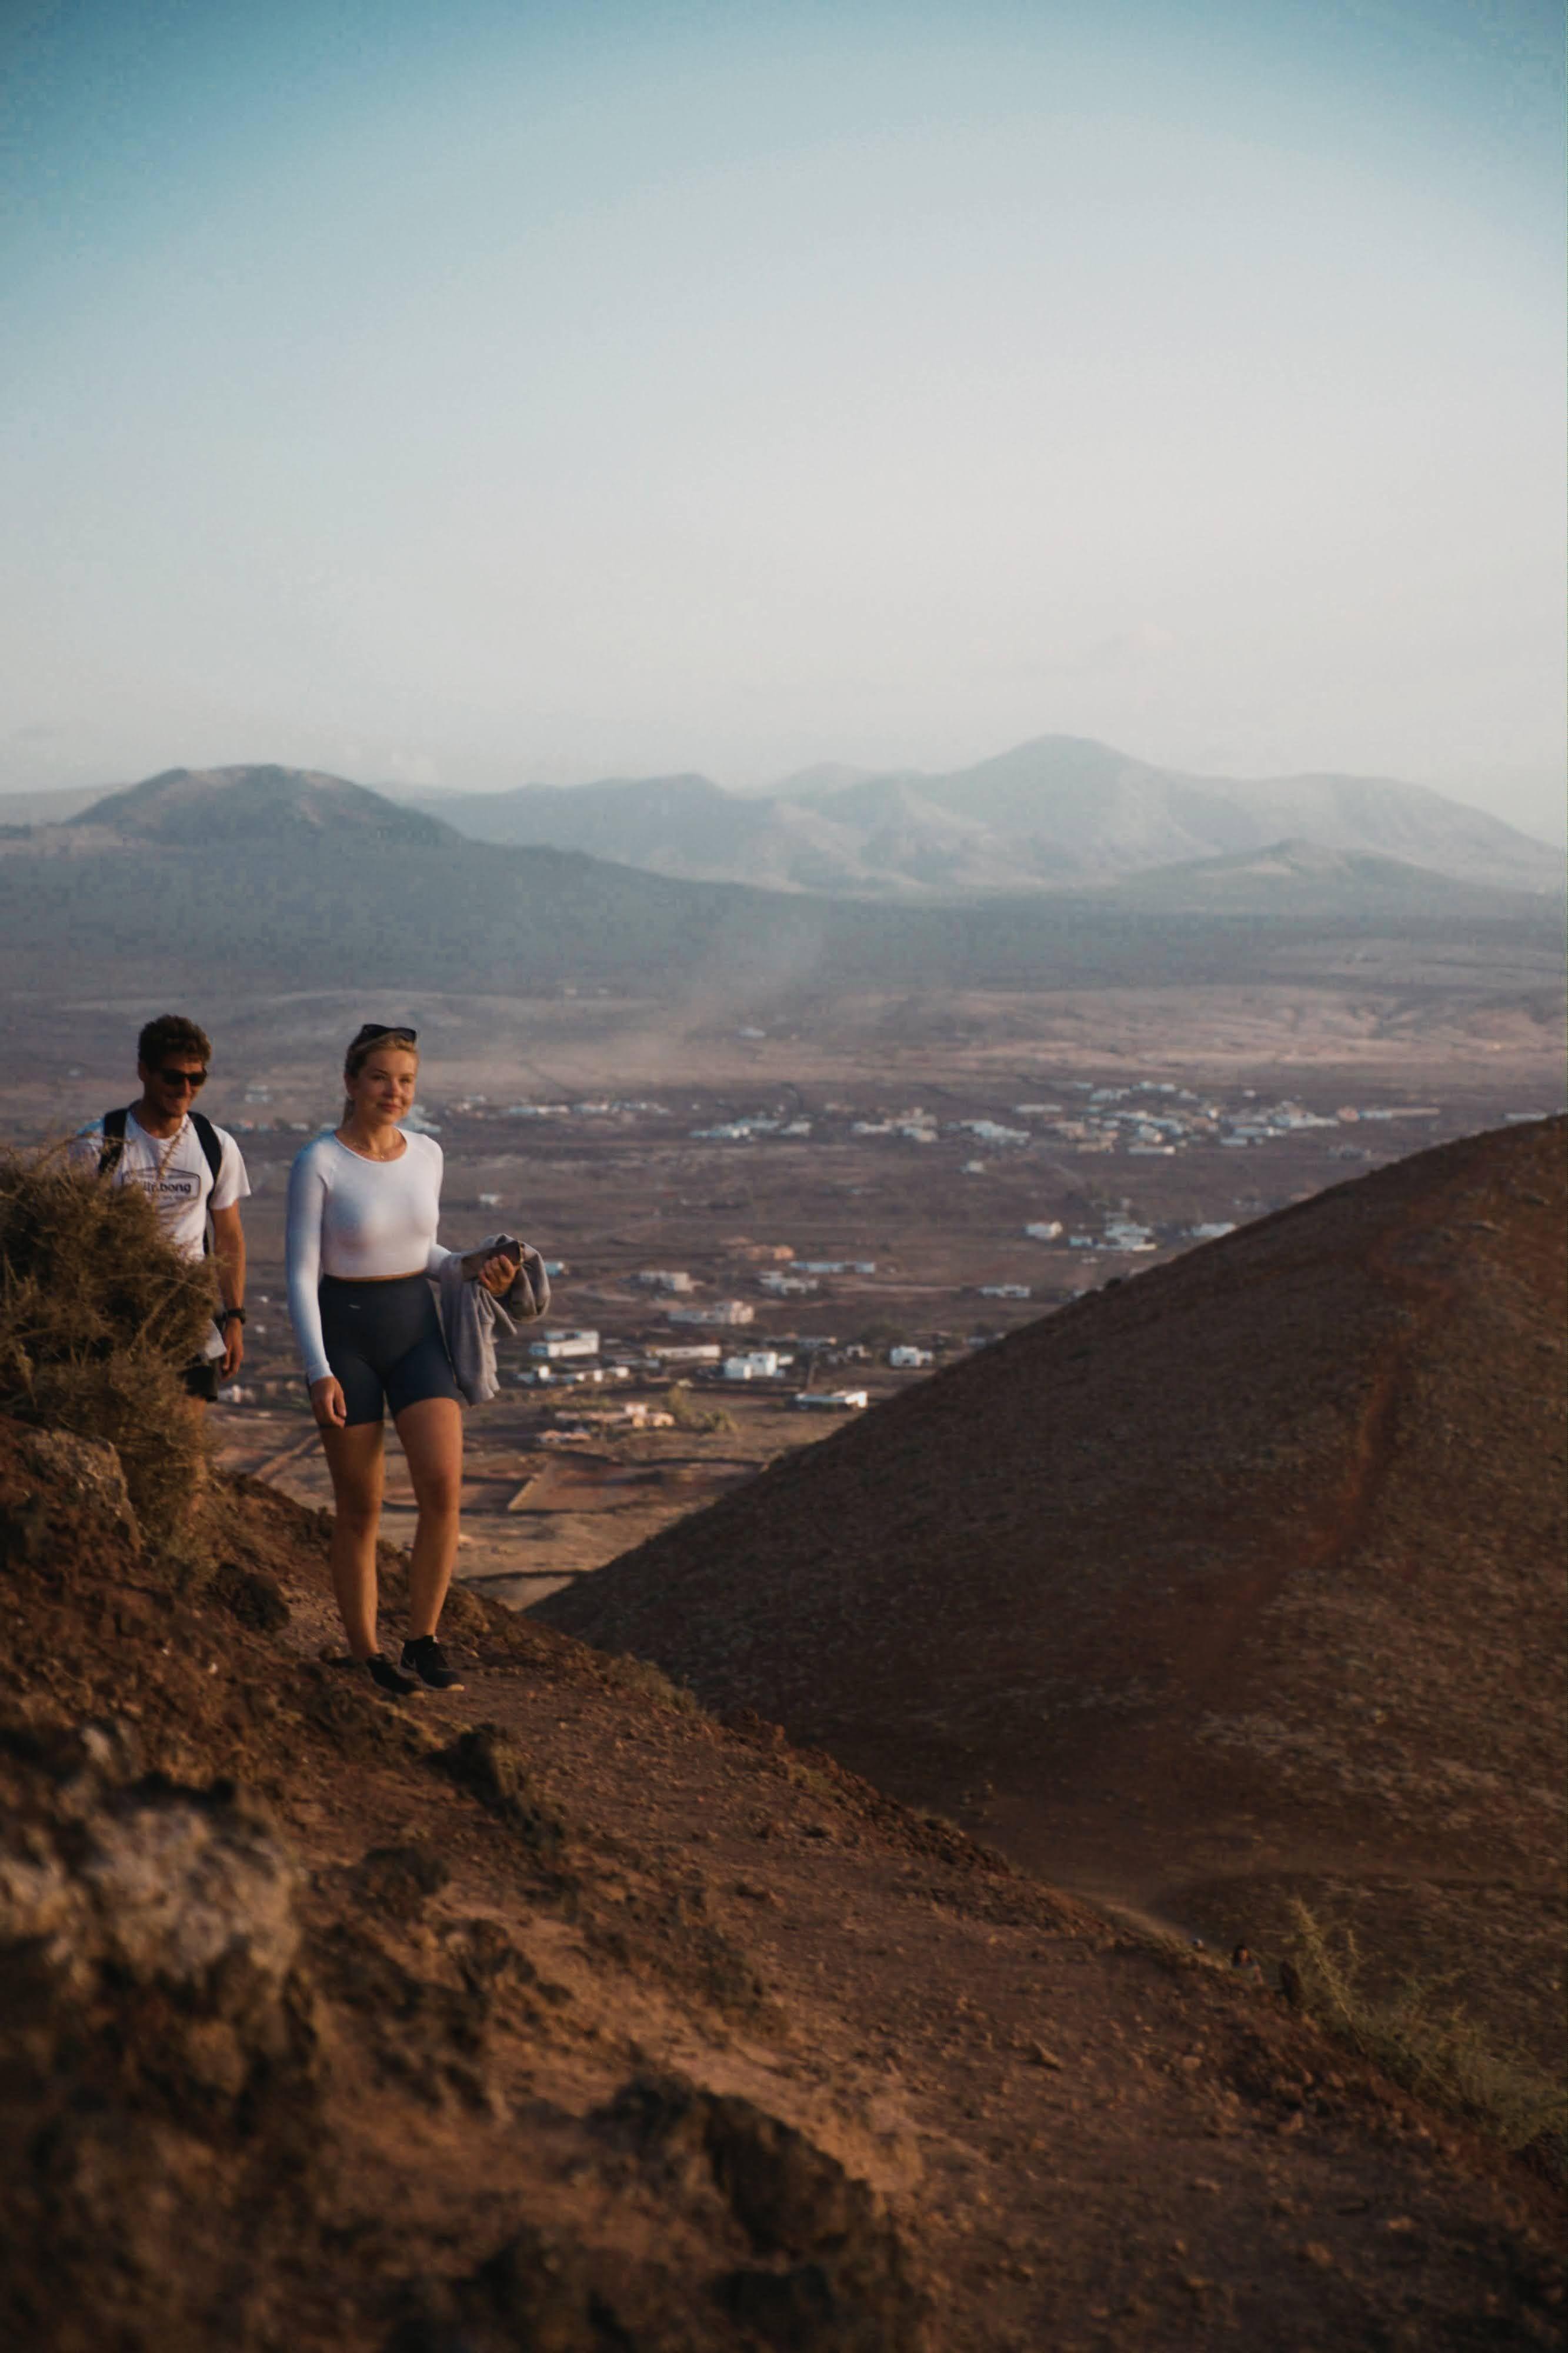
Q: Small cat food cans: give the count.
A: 0